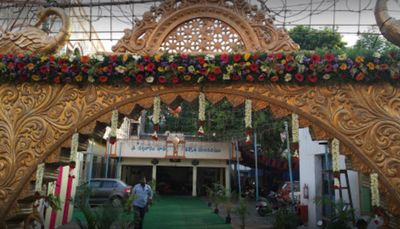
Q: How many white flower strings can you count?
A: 9